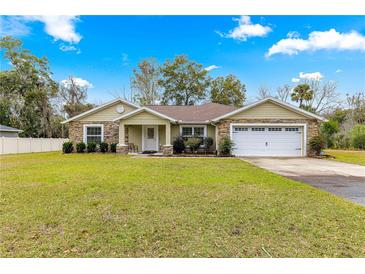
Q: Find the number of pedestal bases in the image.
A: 2